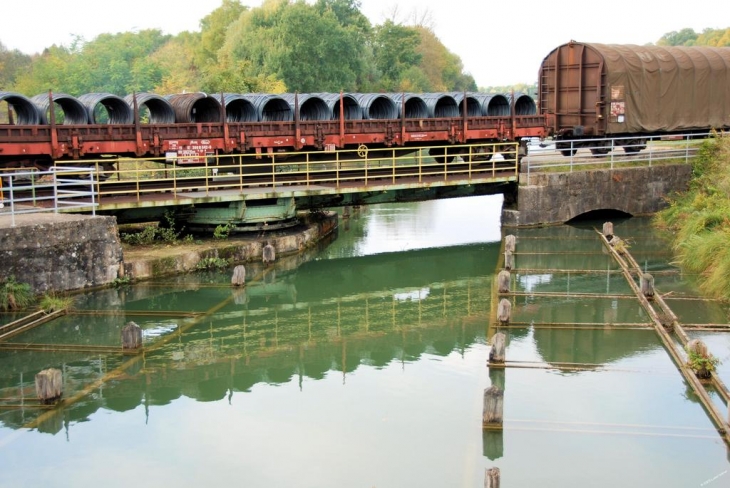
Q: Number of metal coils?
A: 15